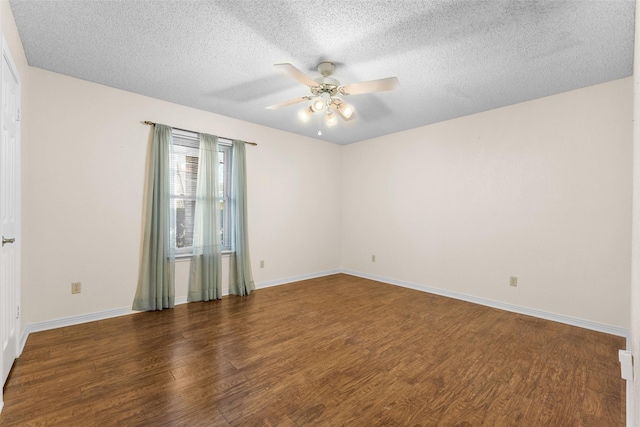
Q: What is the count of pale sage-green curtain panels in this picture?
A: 3